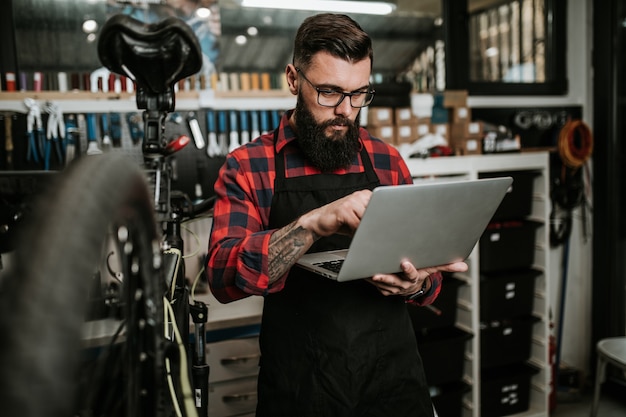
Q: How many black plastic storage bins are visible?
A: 8